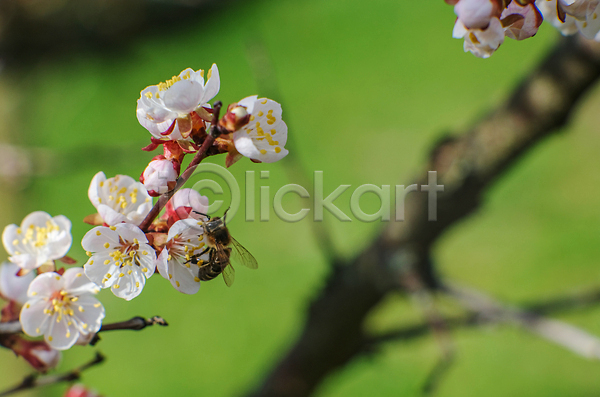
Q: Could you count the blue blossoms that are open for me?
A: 0